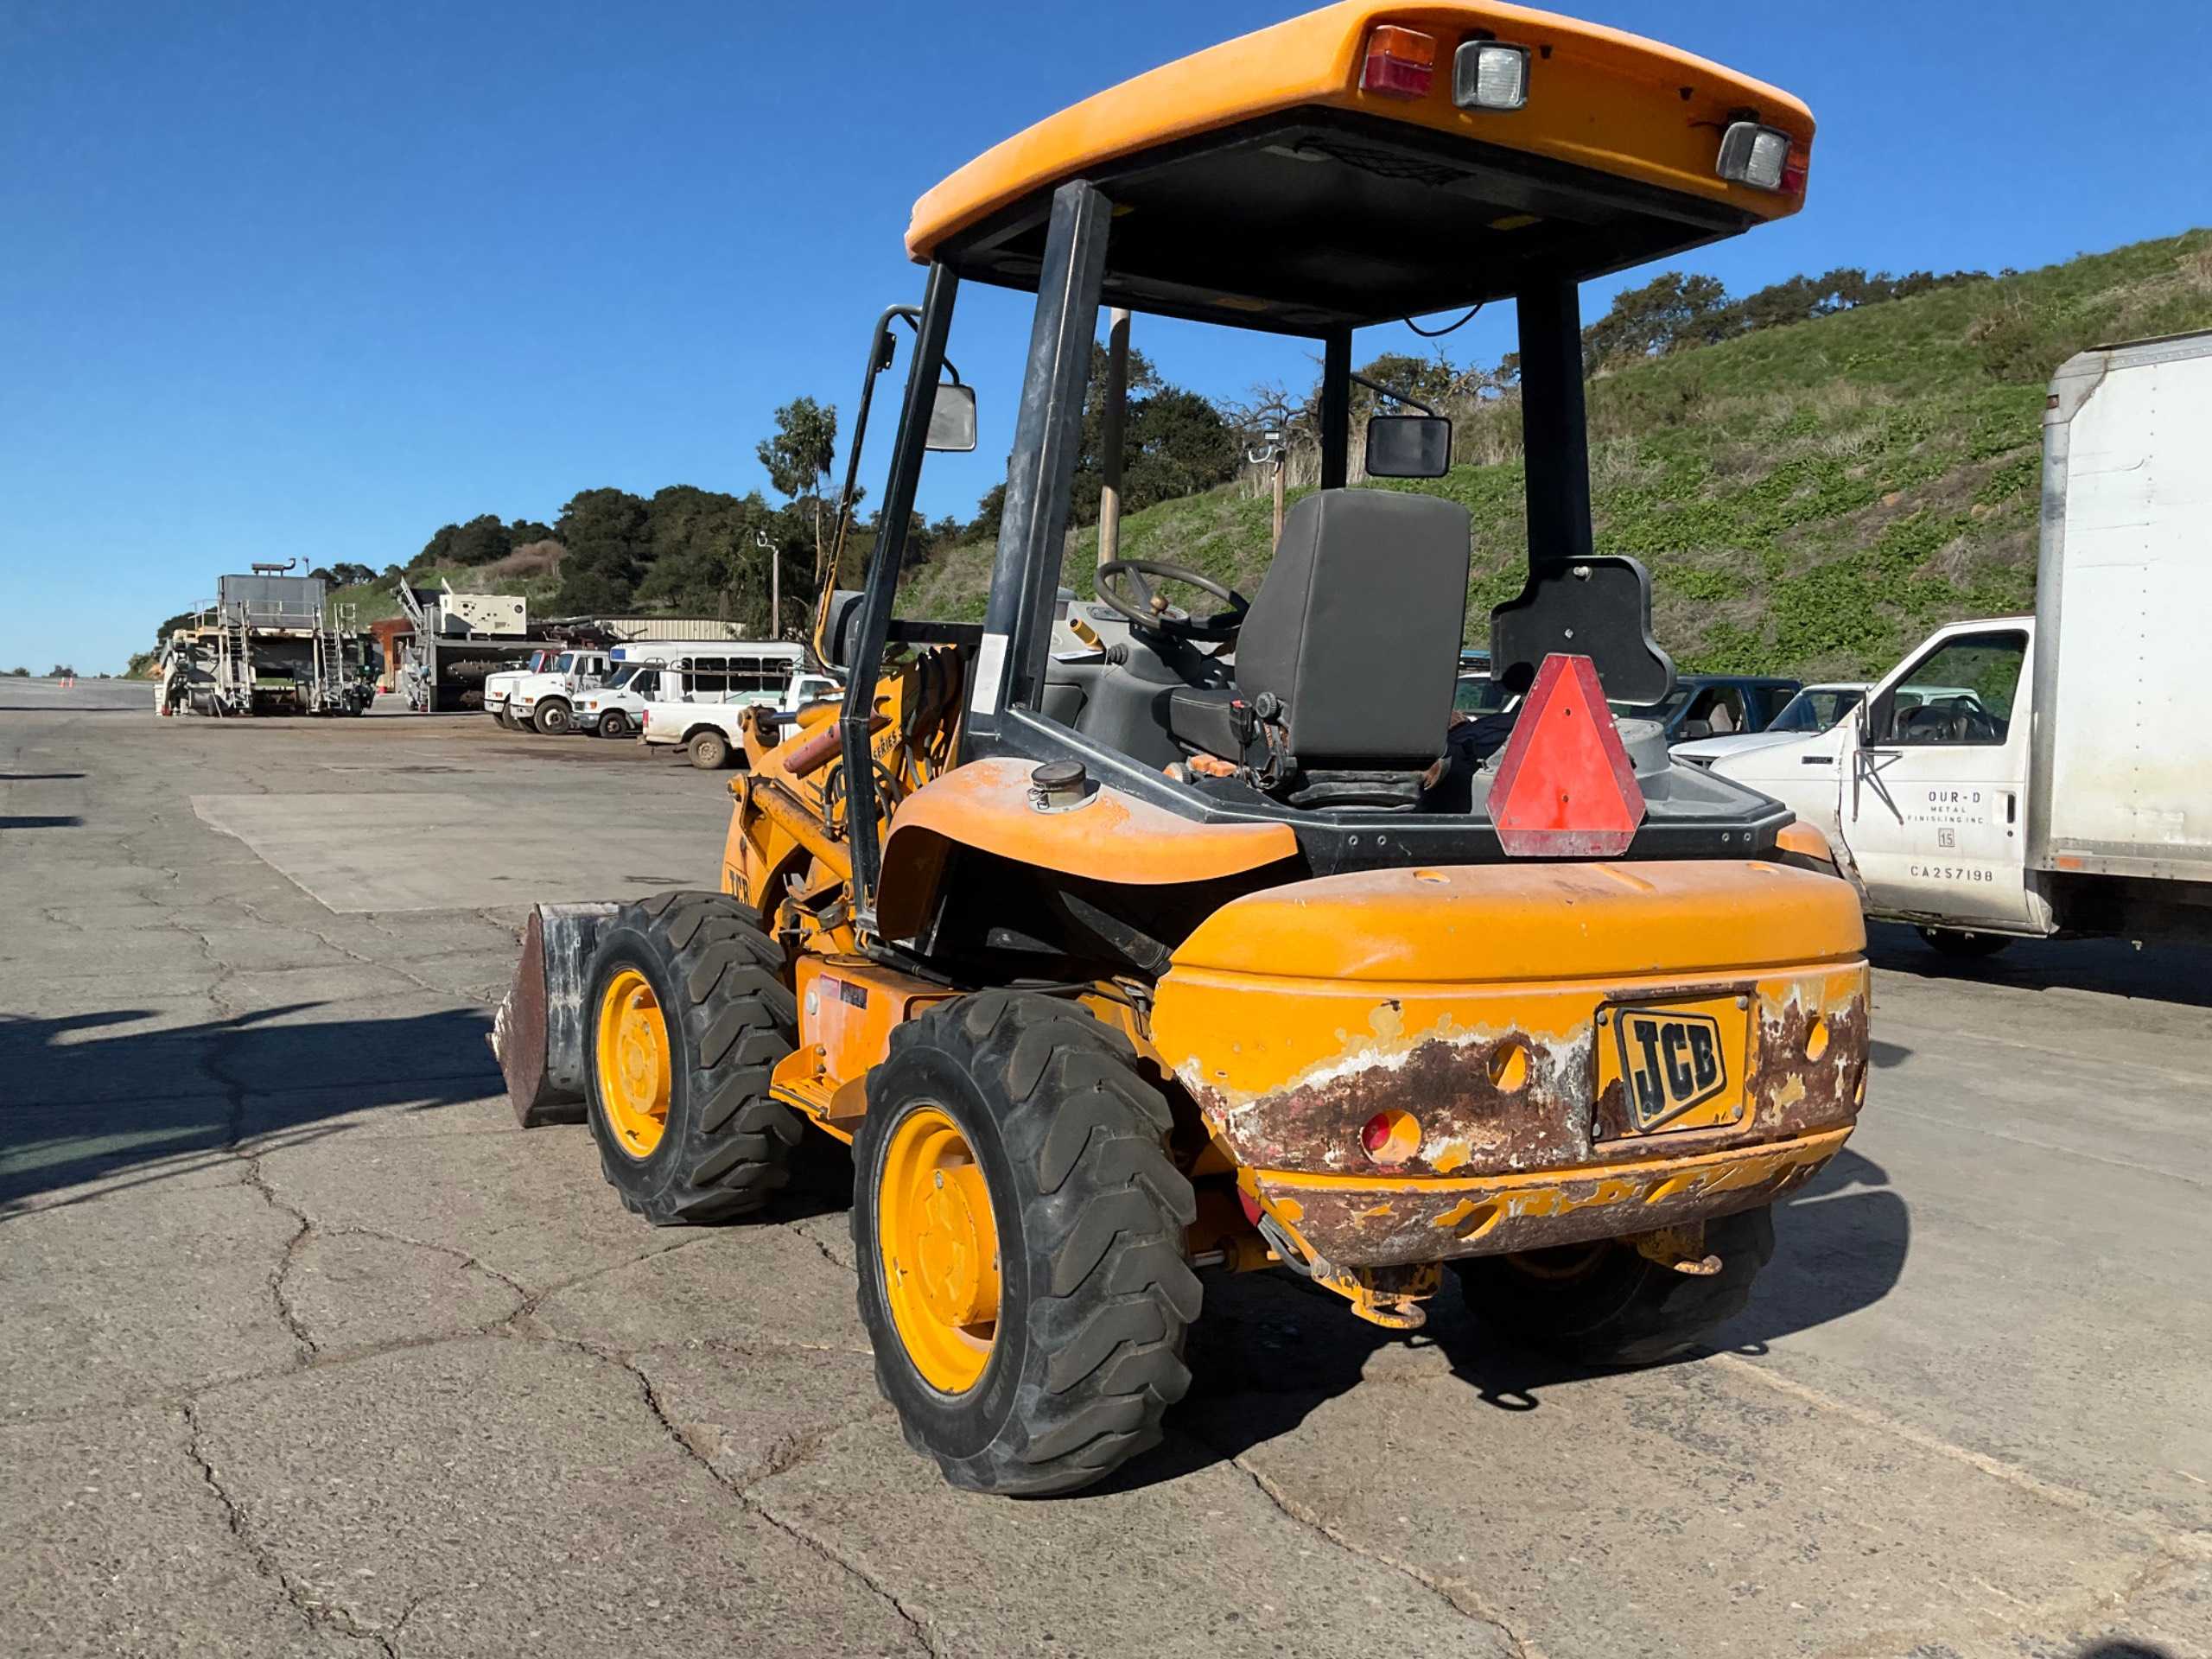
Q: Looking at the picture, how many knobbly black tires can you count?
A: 3